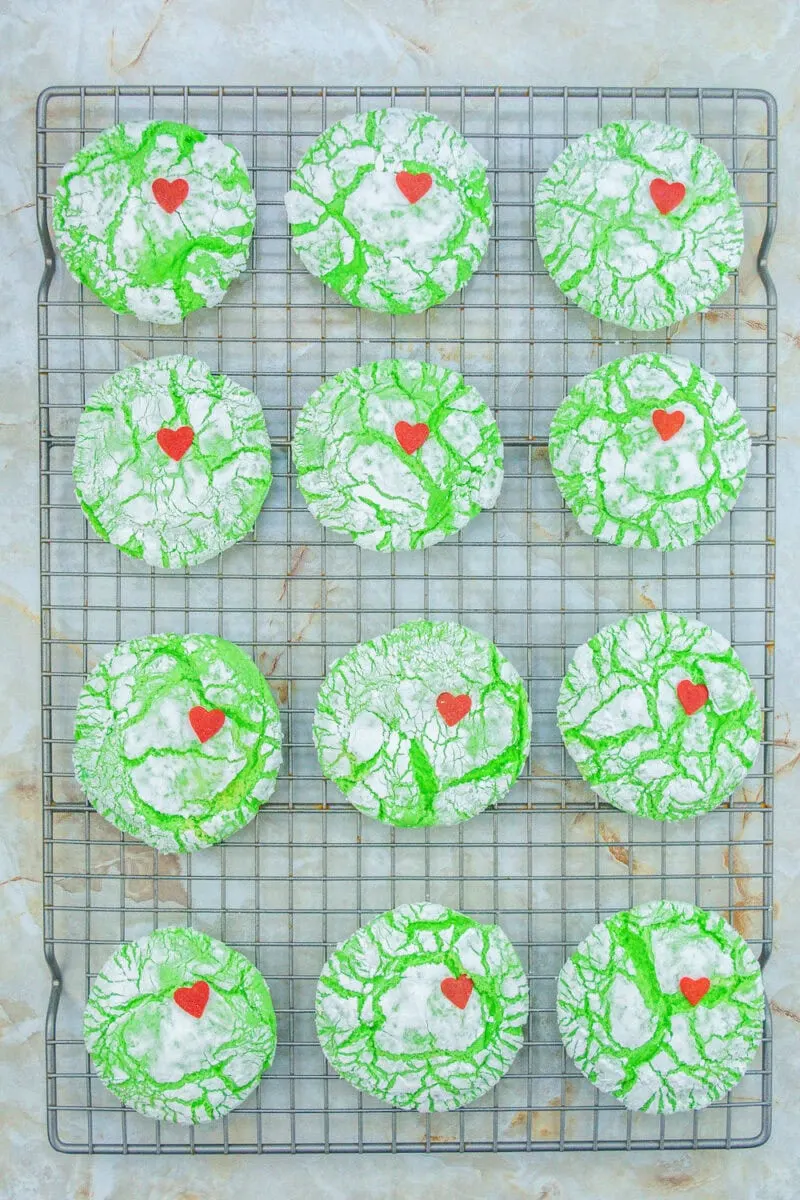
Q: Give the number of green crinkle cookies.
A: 12